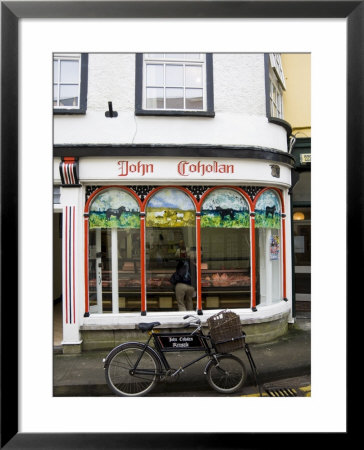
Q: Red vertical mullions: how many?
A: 5